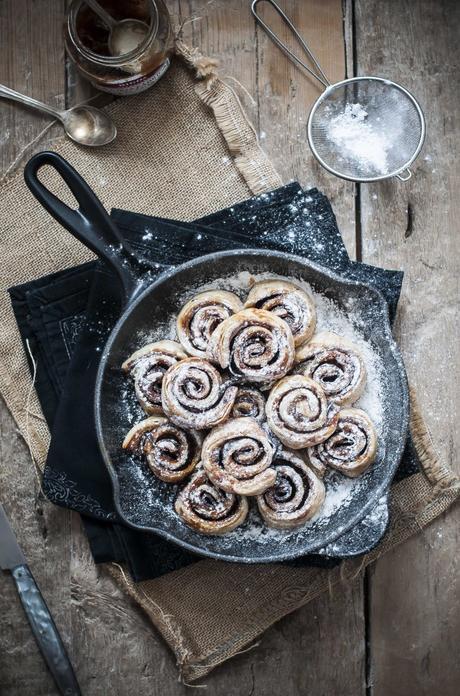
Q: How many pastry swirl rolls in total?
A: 13